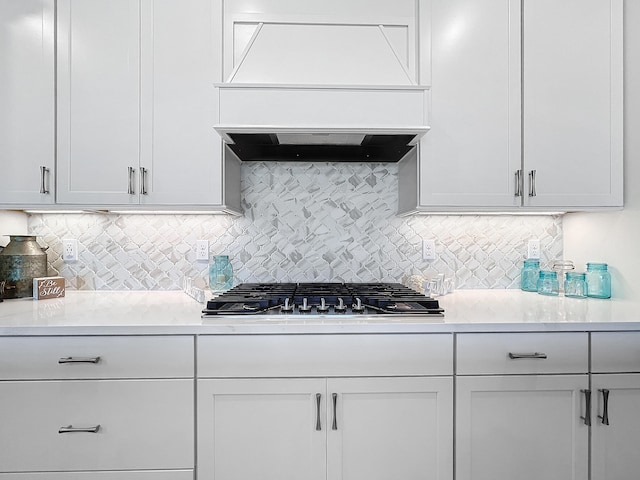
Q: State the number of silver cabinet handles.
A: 12